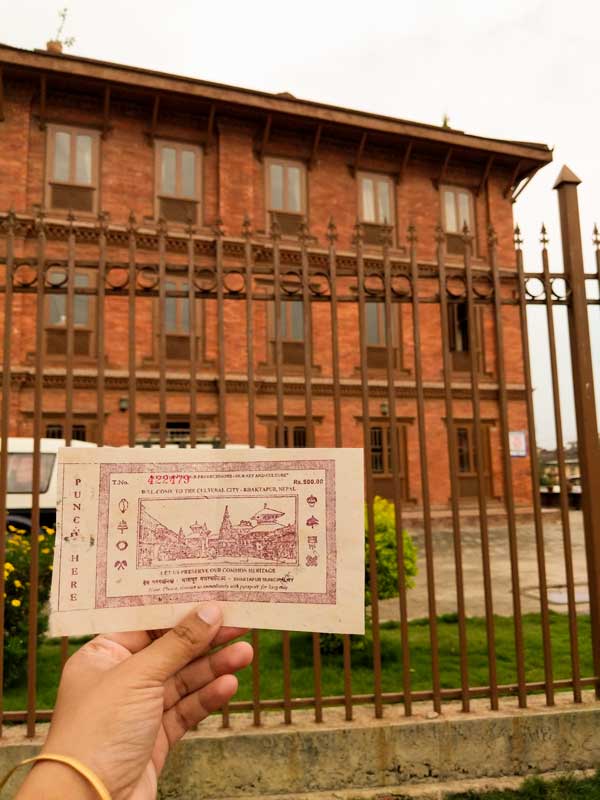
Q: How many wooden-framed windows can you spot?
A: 15